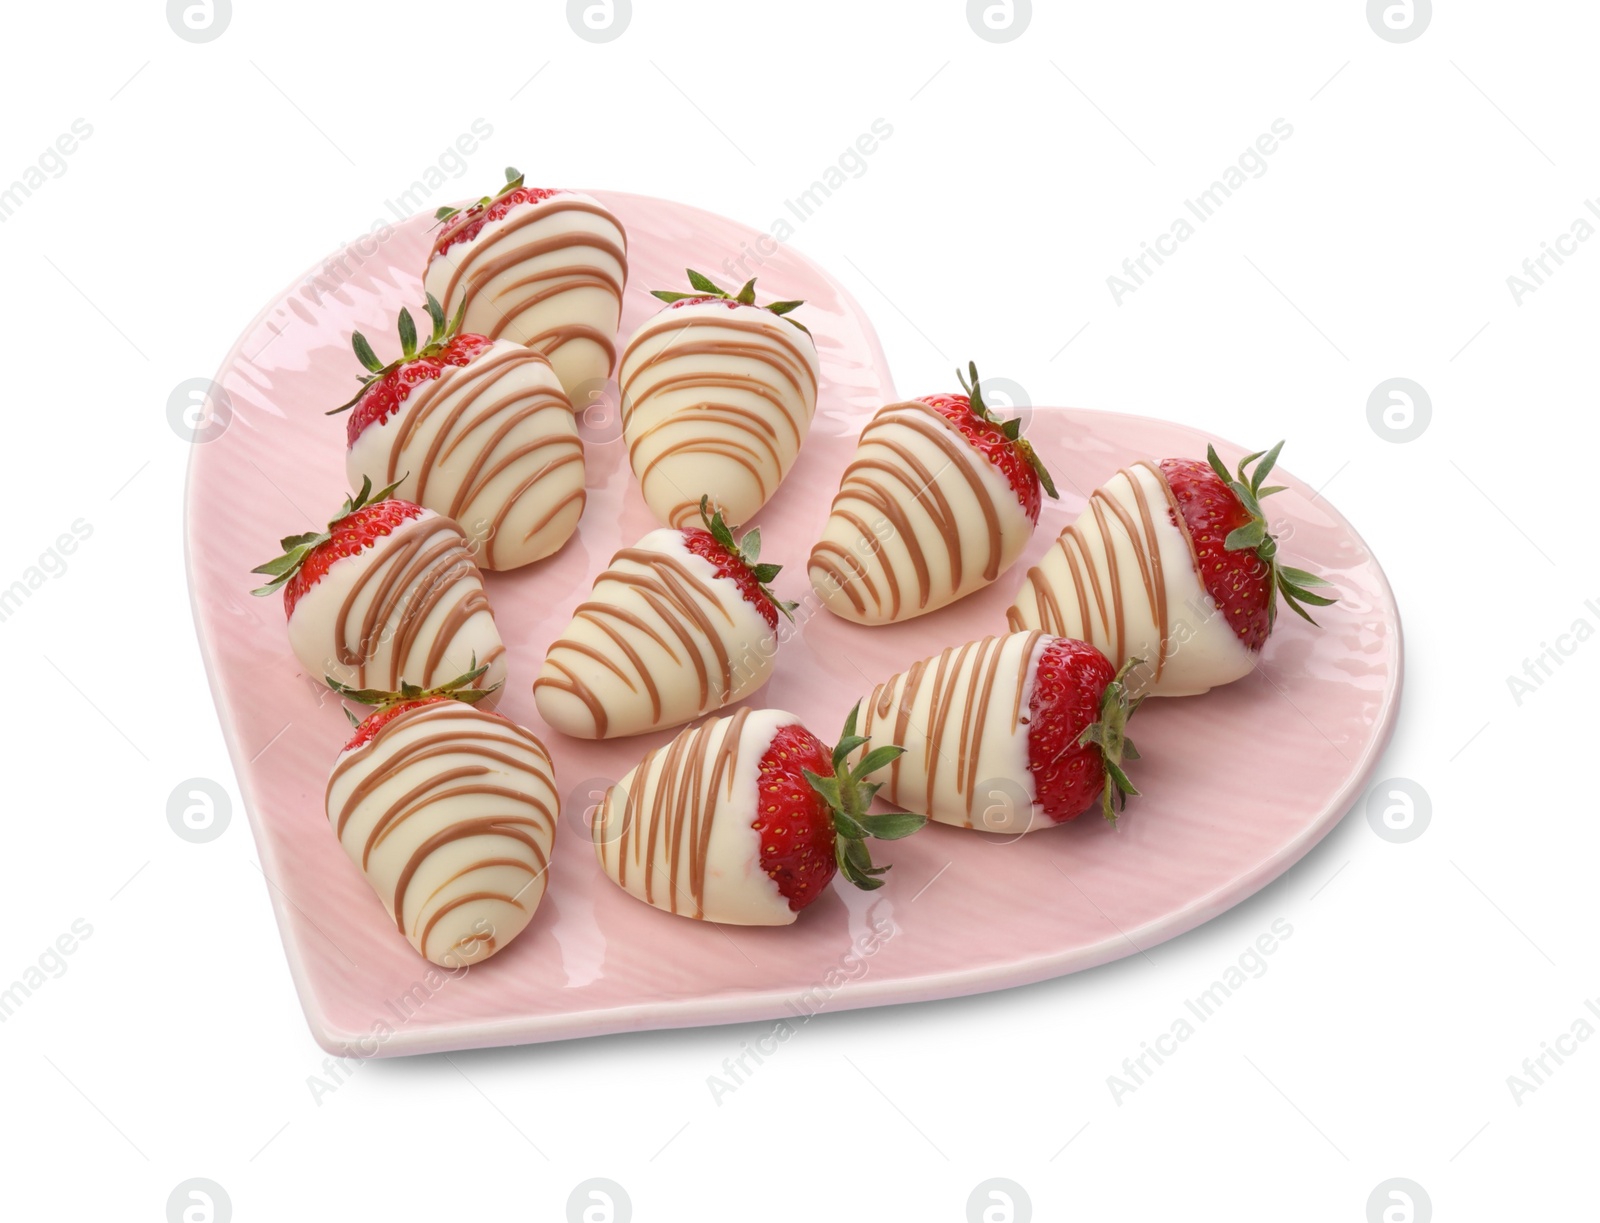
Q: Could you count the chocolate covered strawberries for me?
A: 10